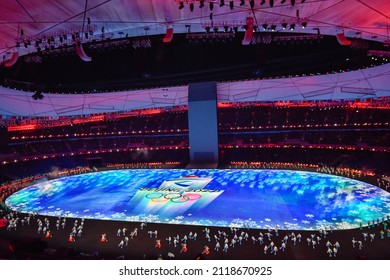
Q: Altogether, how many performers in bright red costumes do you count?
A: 6